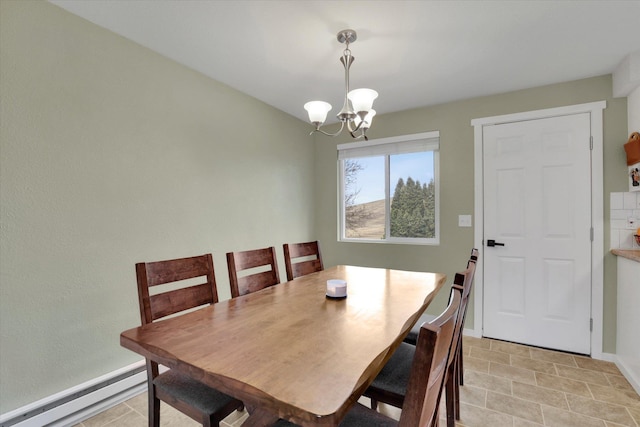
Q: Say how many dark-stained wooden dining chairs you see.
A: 6